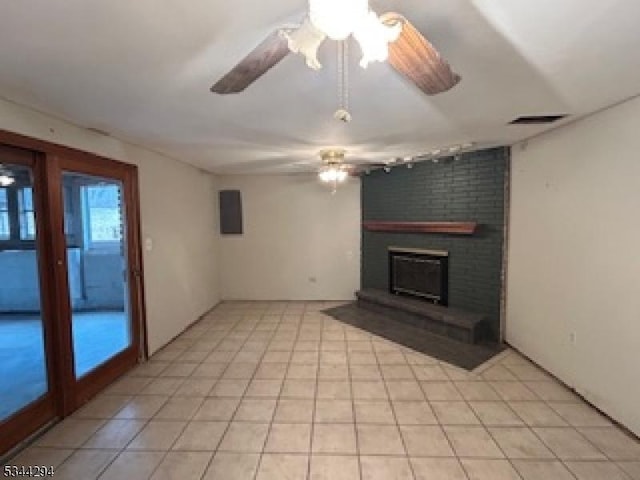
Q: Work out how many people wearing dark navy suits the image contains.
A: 0